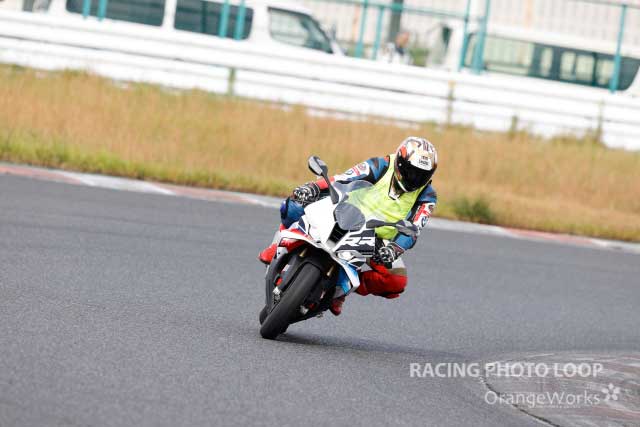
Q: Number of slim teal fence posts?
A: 9